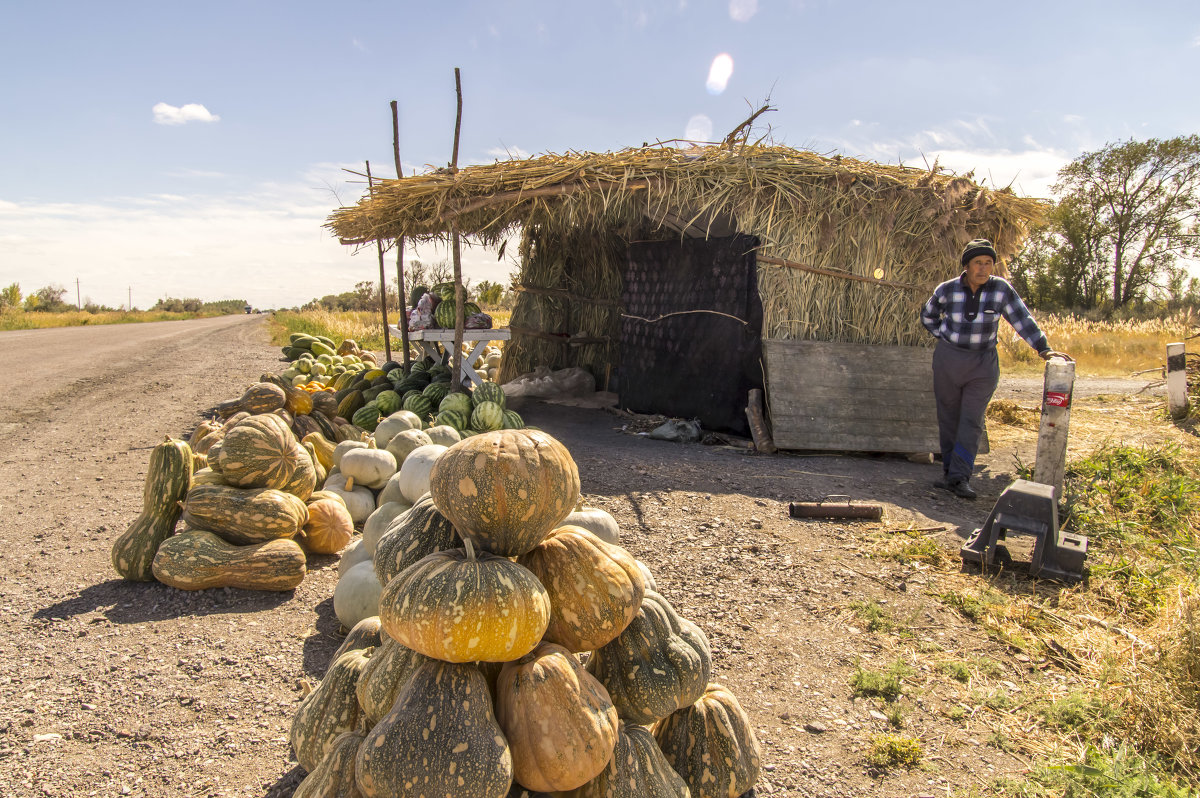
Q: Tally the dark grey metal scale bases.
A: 1